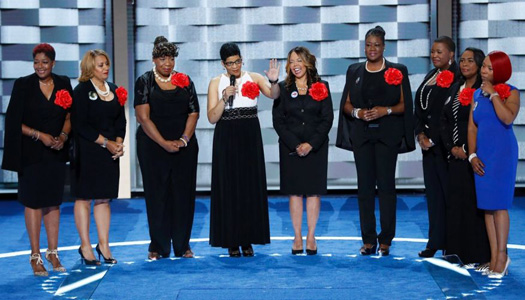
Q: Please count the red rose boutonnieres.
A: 9